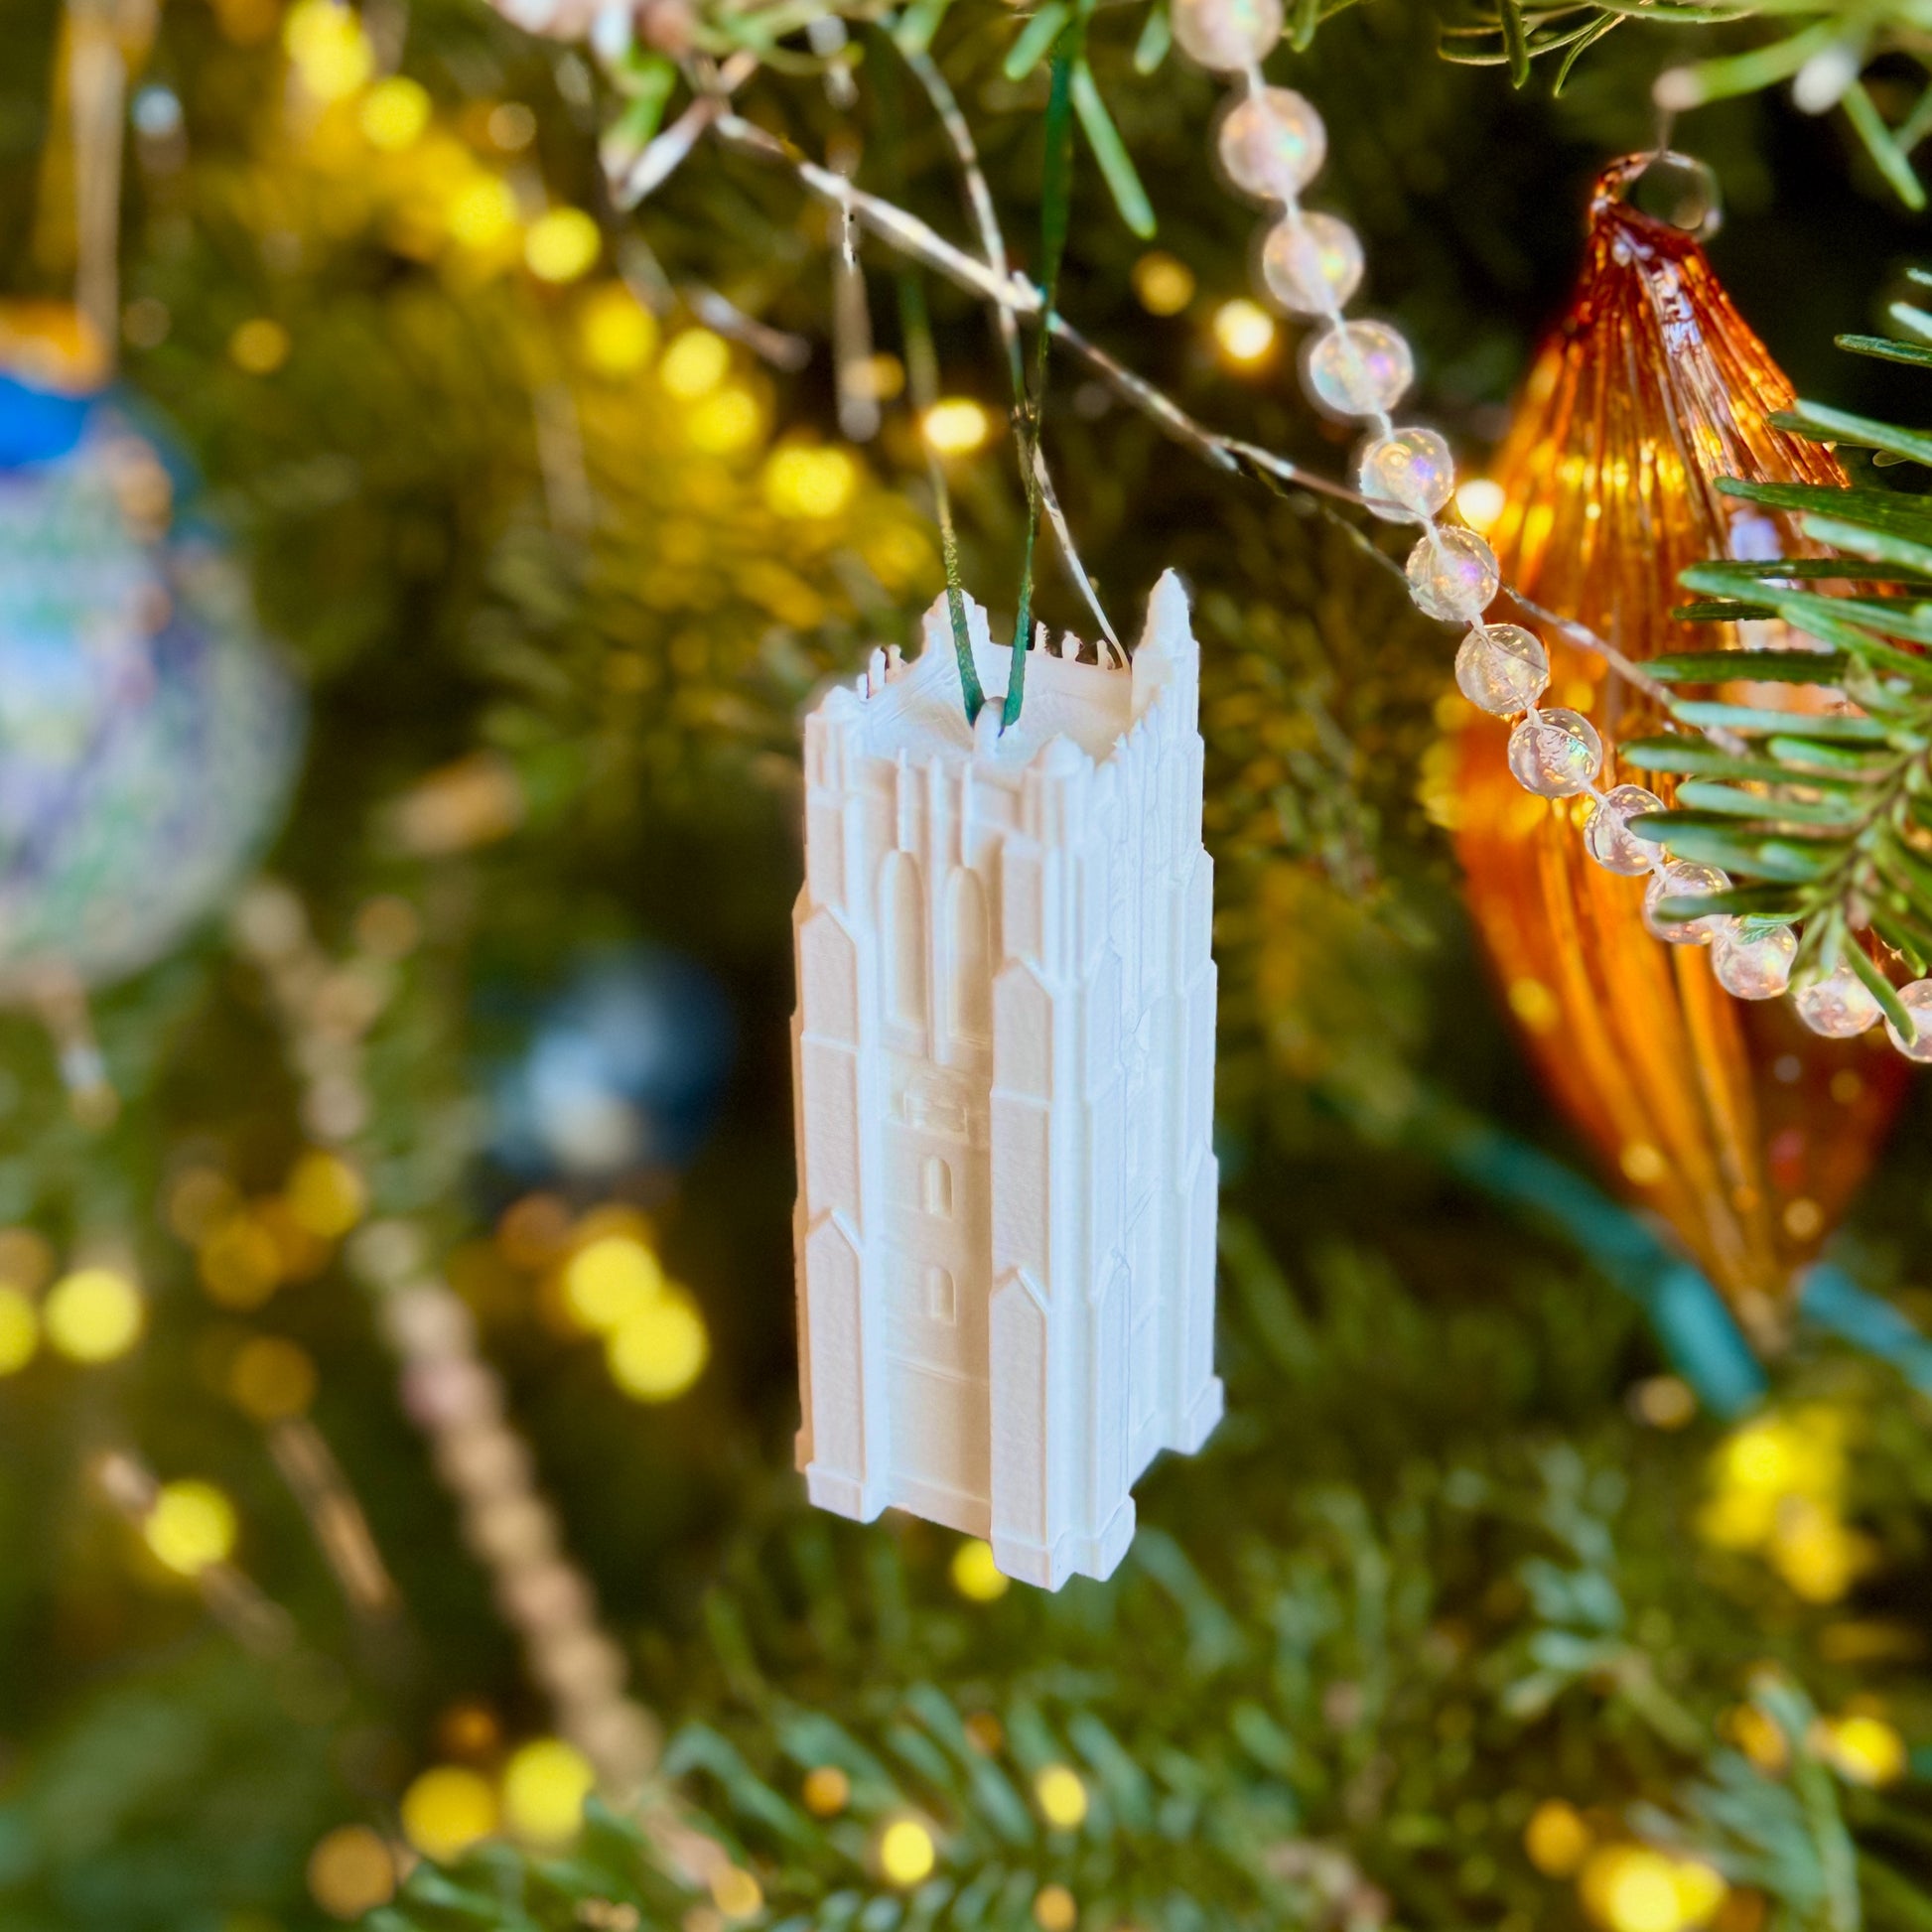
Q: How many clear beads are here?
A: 13